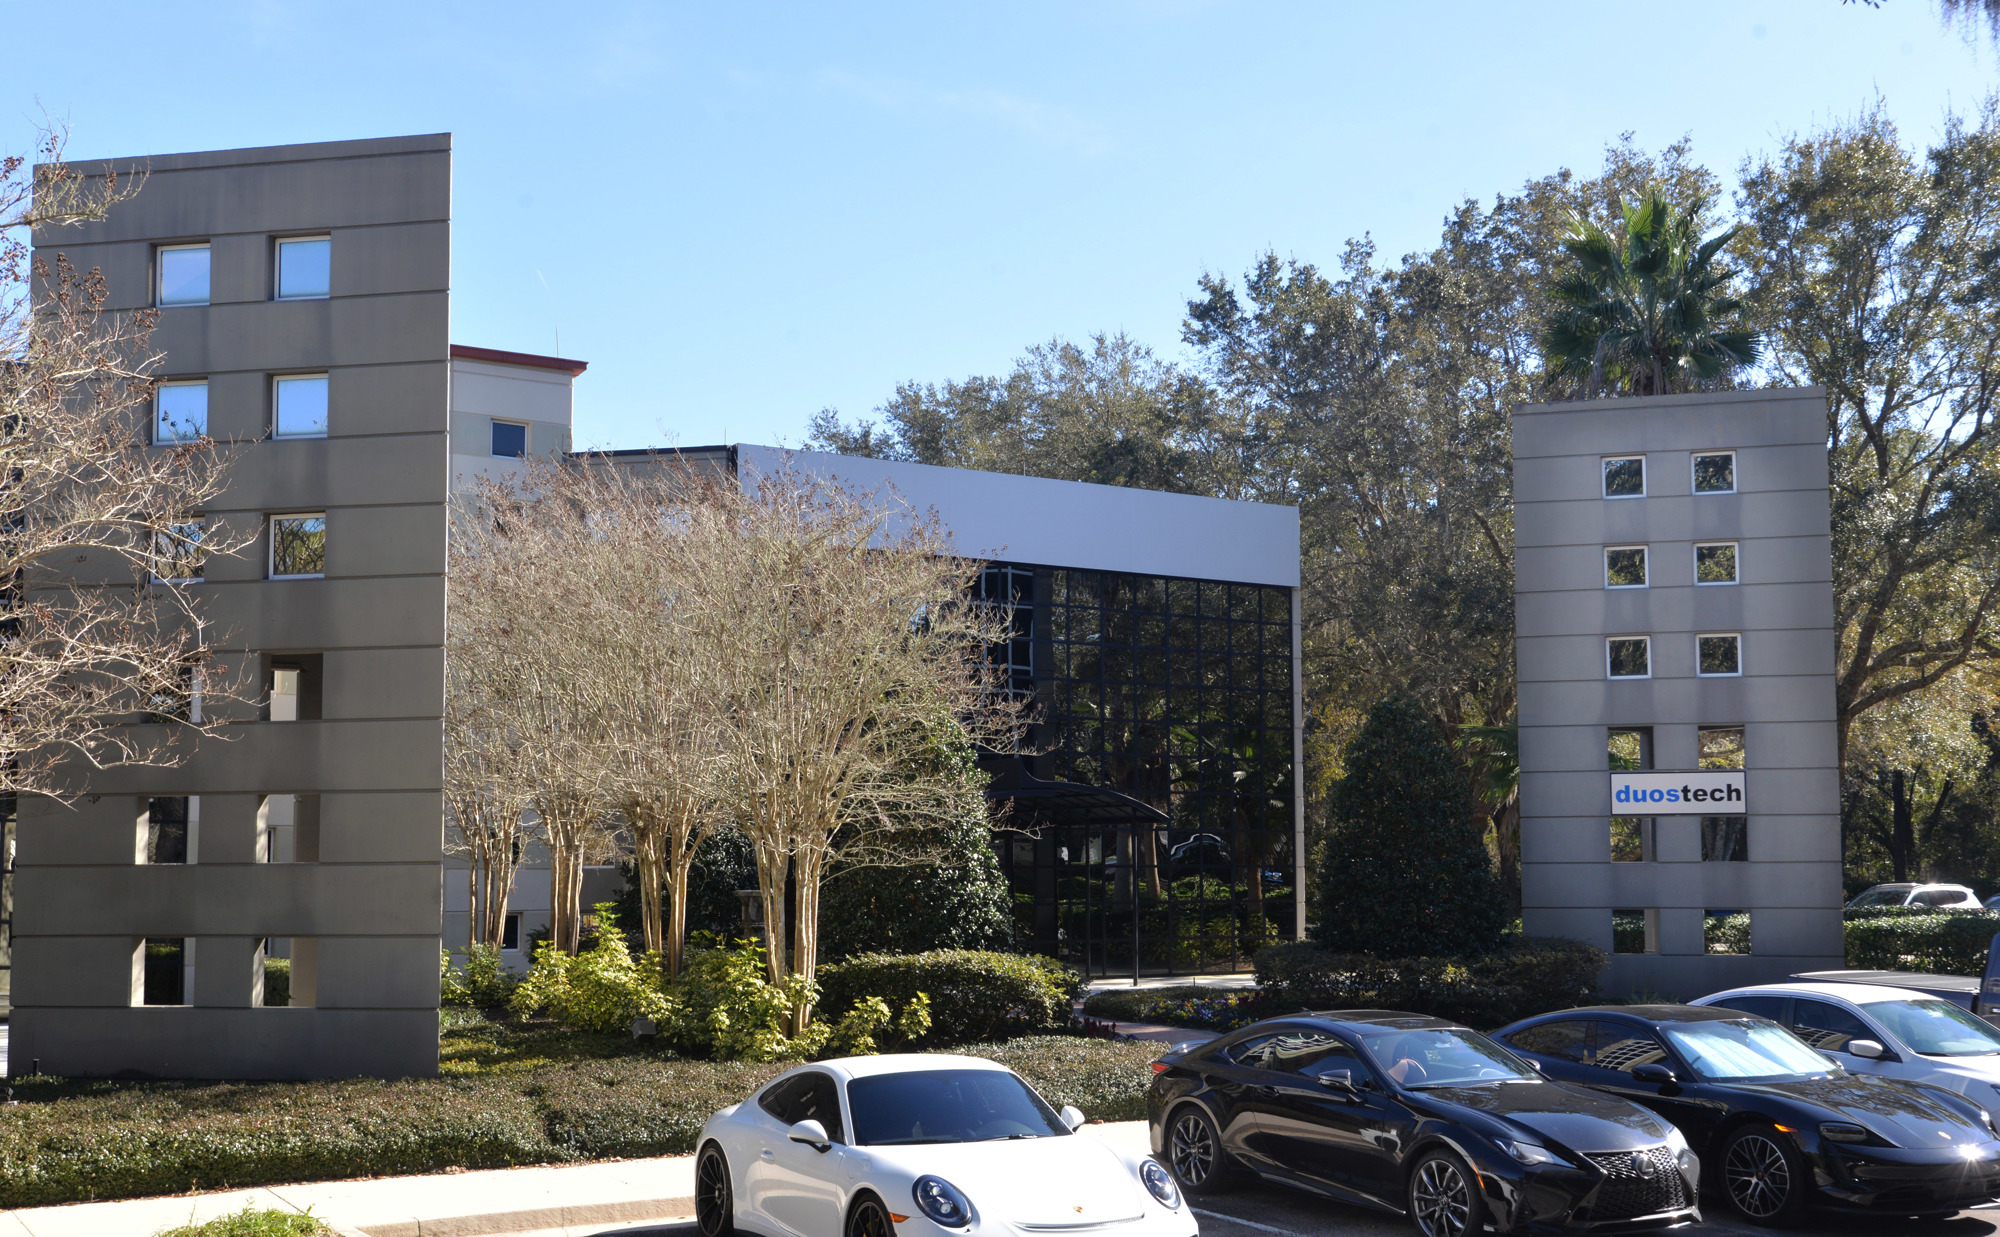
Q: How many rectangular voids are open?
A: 12